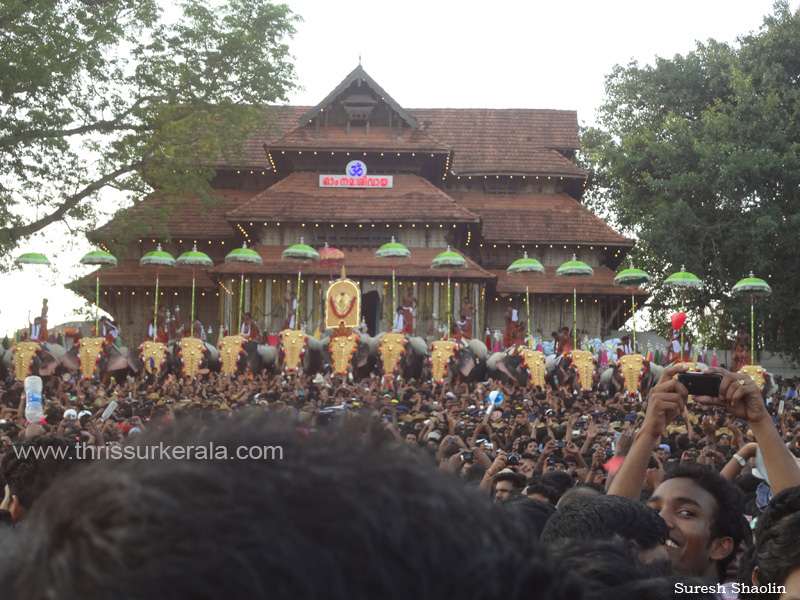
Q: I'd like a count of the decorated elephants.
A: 14